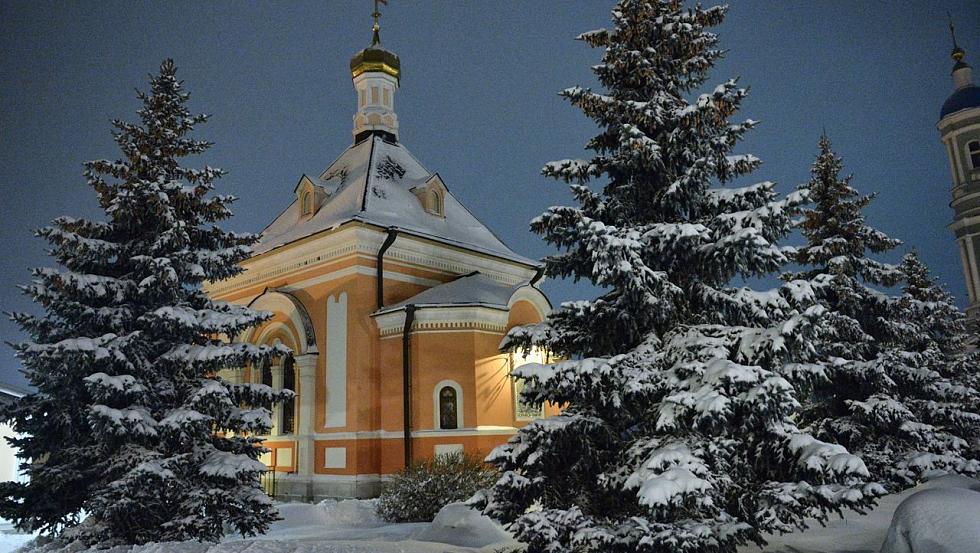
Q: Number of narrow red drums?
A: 0